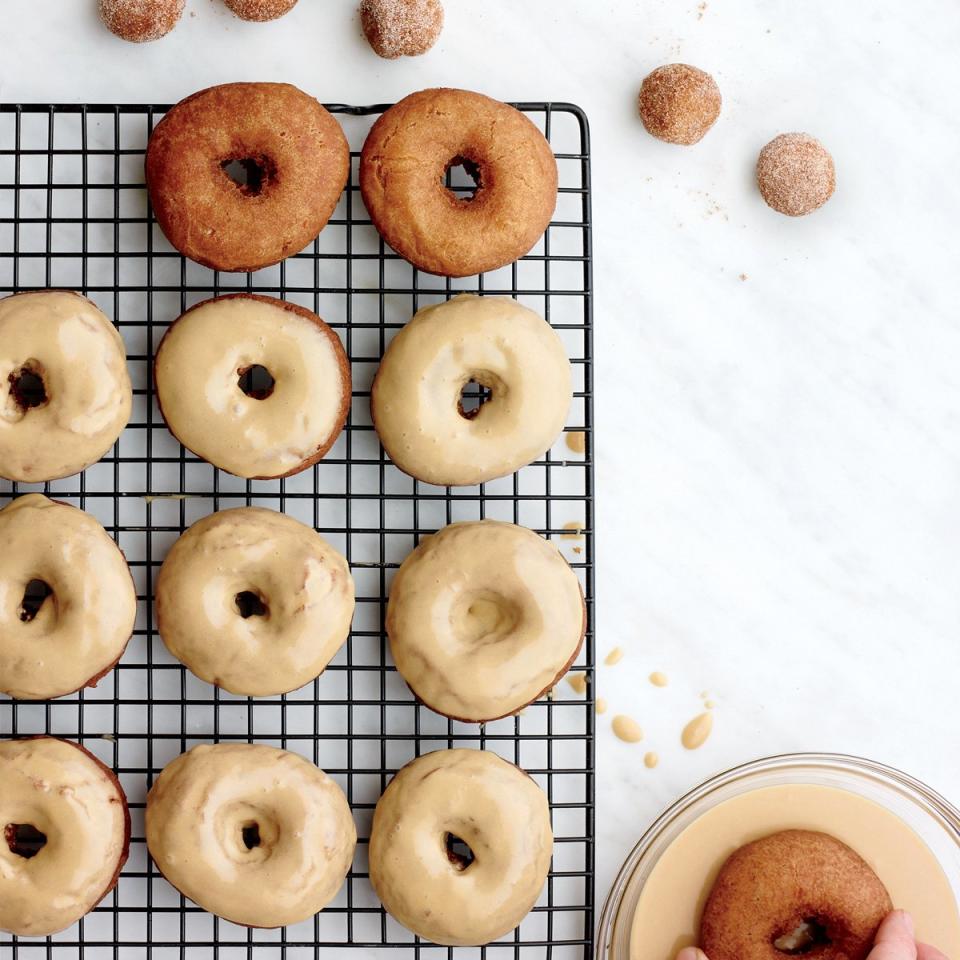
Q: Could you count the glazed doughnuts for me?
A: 9